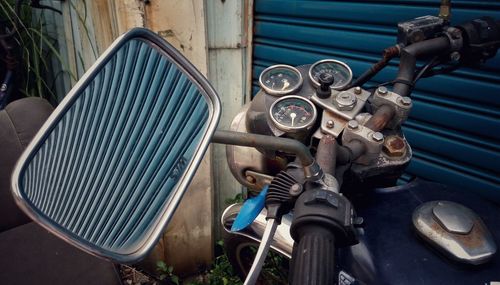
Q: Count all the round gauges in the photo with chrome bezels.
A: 3